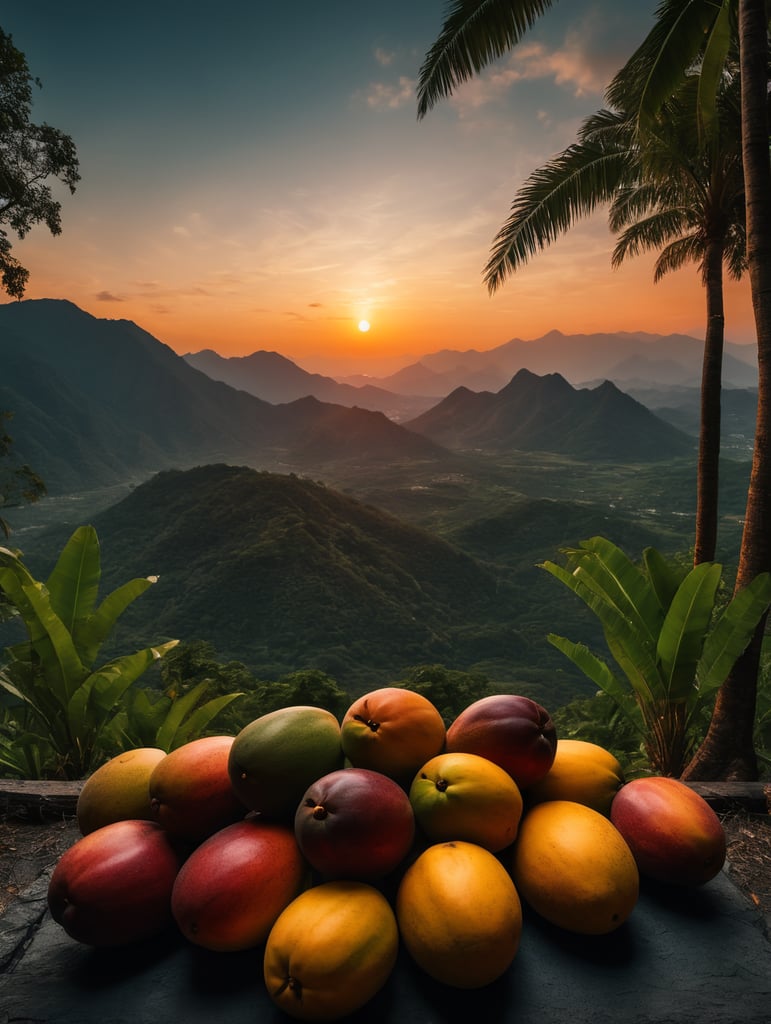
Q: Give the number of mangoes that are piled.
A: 14